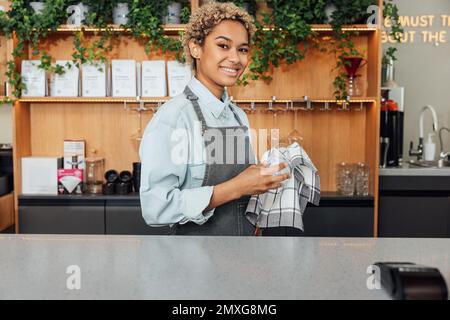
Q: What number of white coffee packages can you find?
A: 6